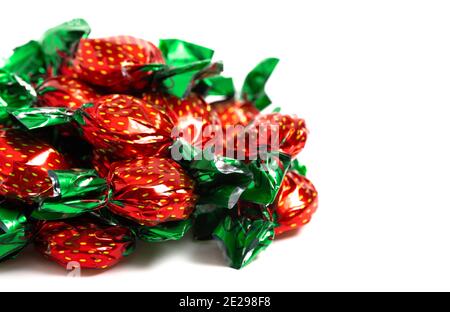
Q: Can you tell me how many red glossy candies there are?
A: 10